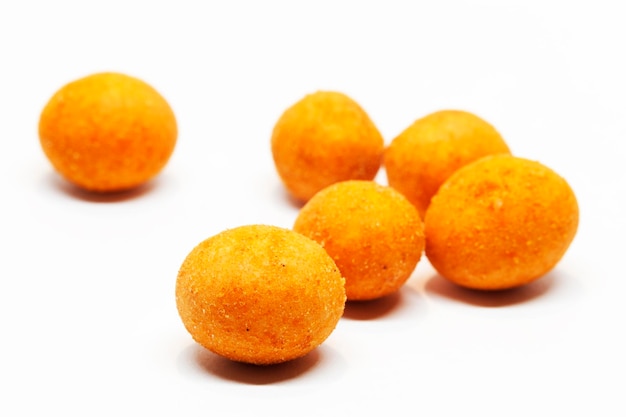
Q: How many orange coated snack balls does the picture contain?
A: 6